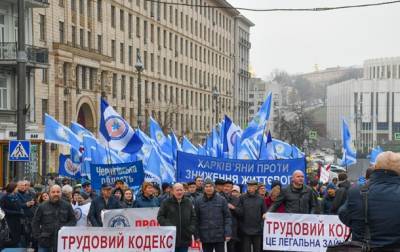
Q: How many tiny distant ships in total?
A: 0